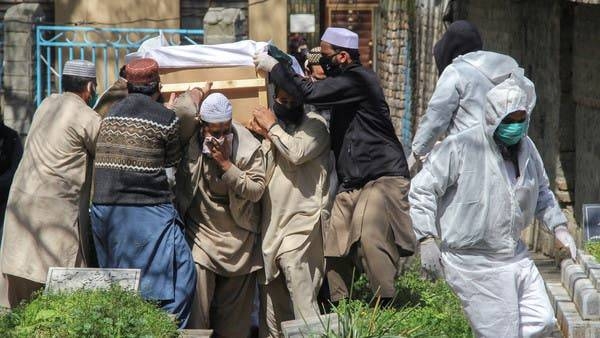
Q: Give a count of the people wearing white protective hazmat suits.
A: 2